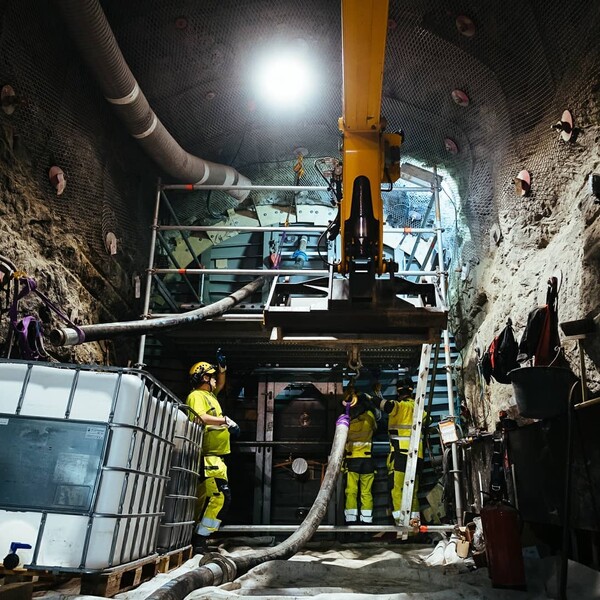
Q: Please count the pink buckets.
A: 0